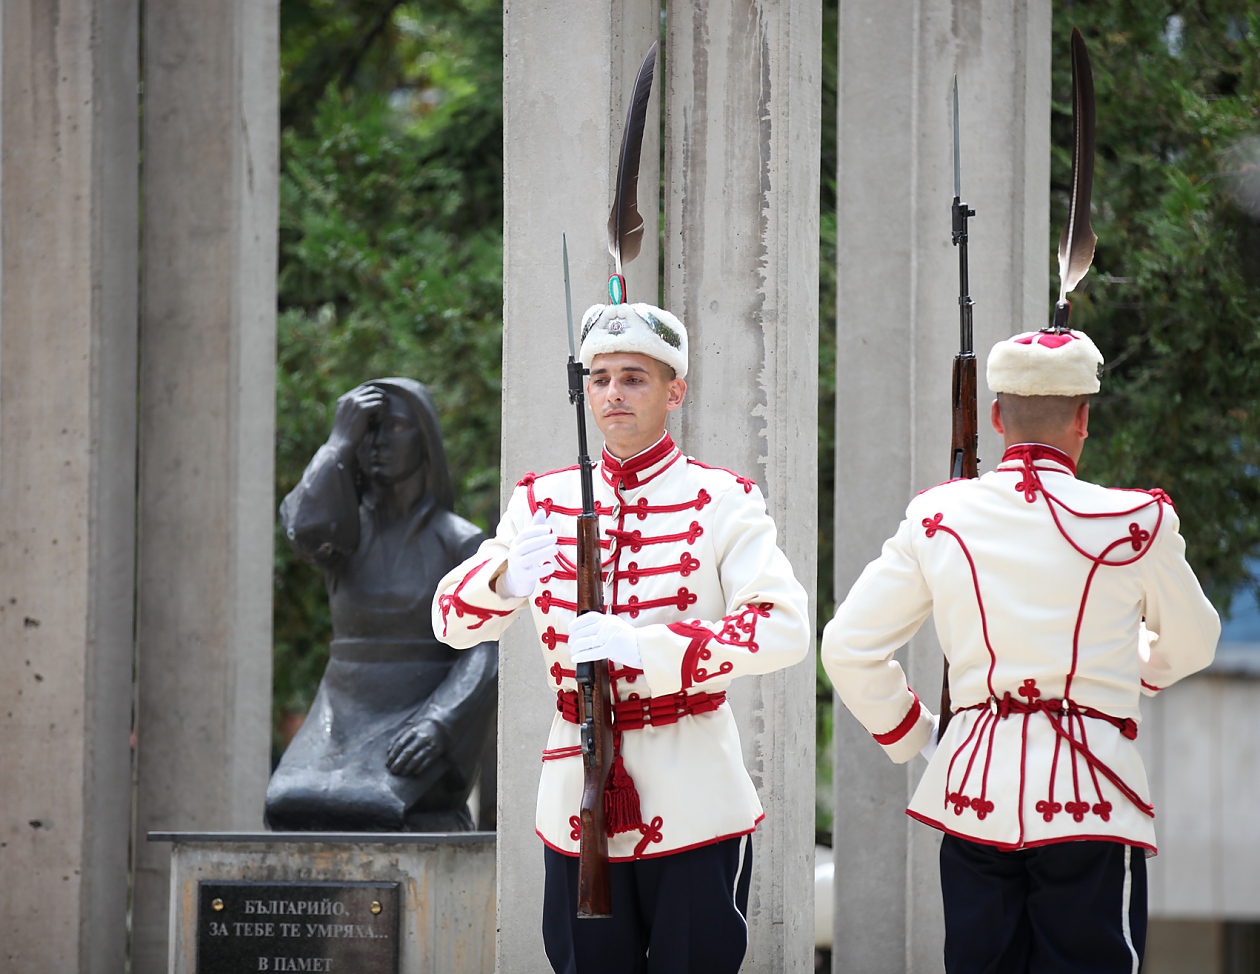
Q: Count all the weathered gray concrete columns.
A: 5